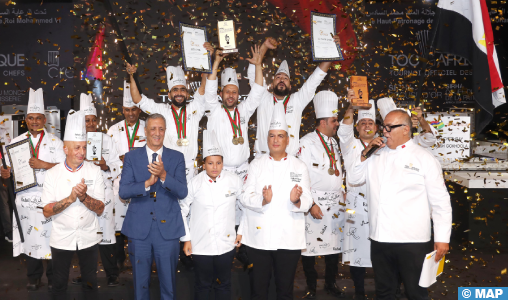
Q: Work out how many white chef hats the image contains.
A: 12